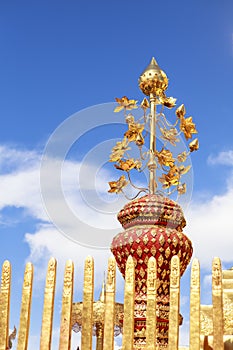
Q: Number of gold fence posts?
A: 11